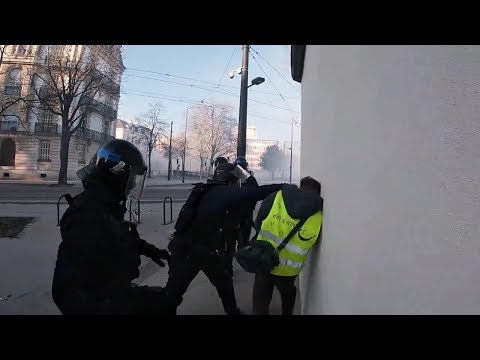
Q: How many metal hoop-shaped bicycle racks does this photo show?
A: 3